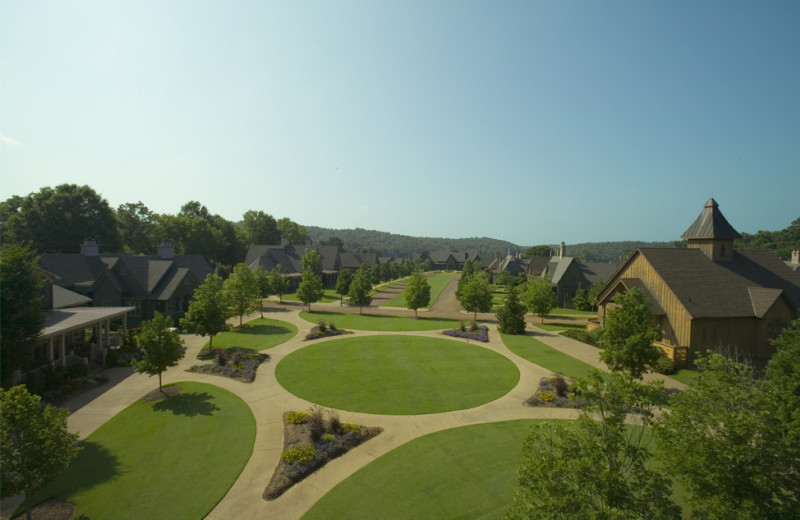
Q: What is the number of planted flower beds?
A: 5